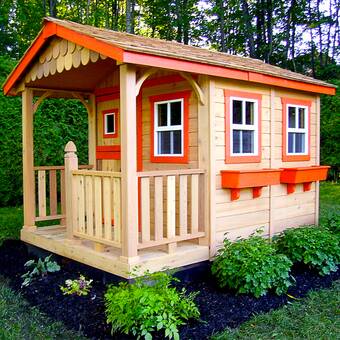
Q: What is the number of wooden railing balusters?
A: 13